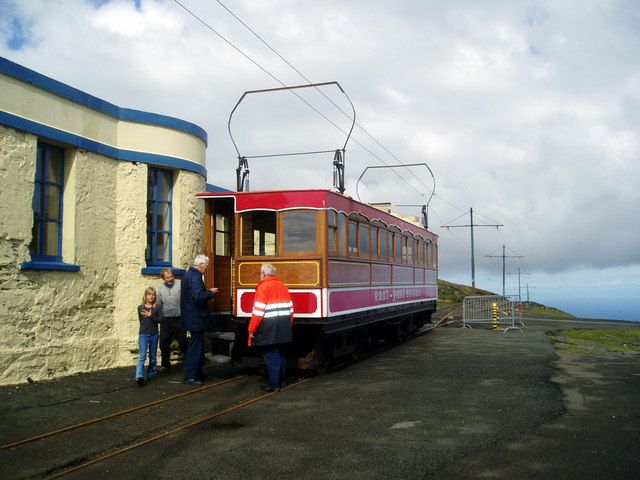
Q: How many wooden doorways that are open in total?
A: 1